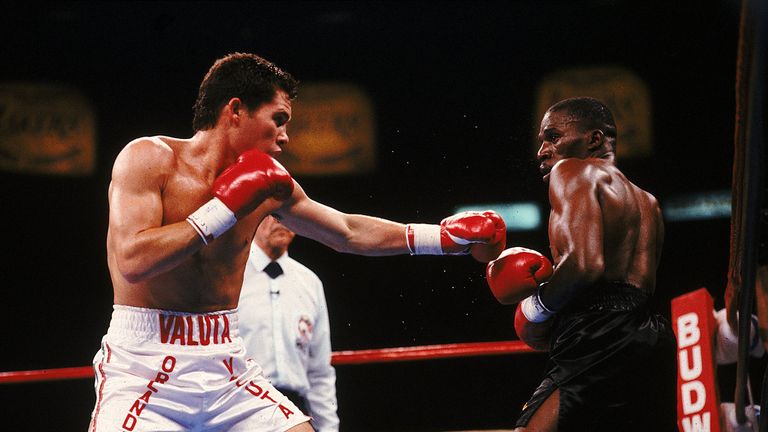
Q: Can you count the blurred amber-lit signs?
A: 3